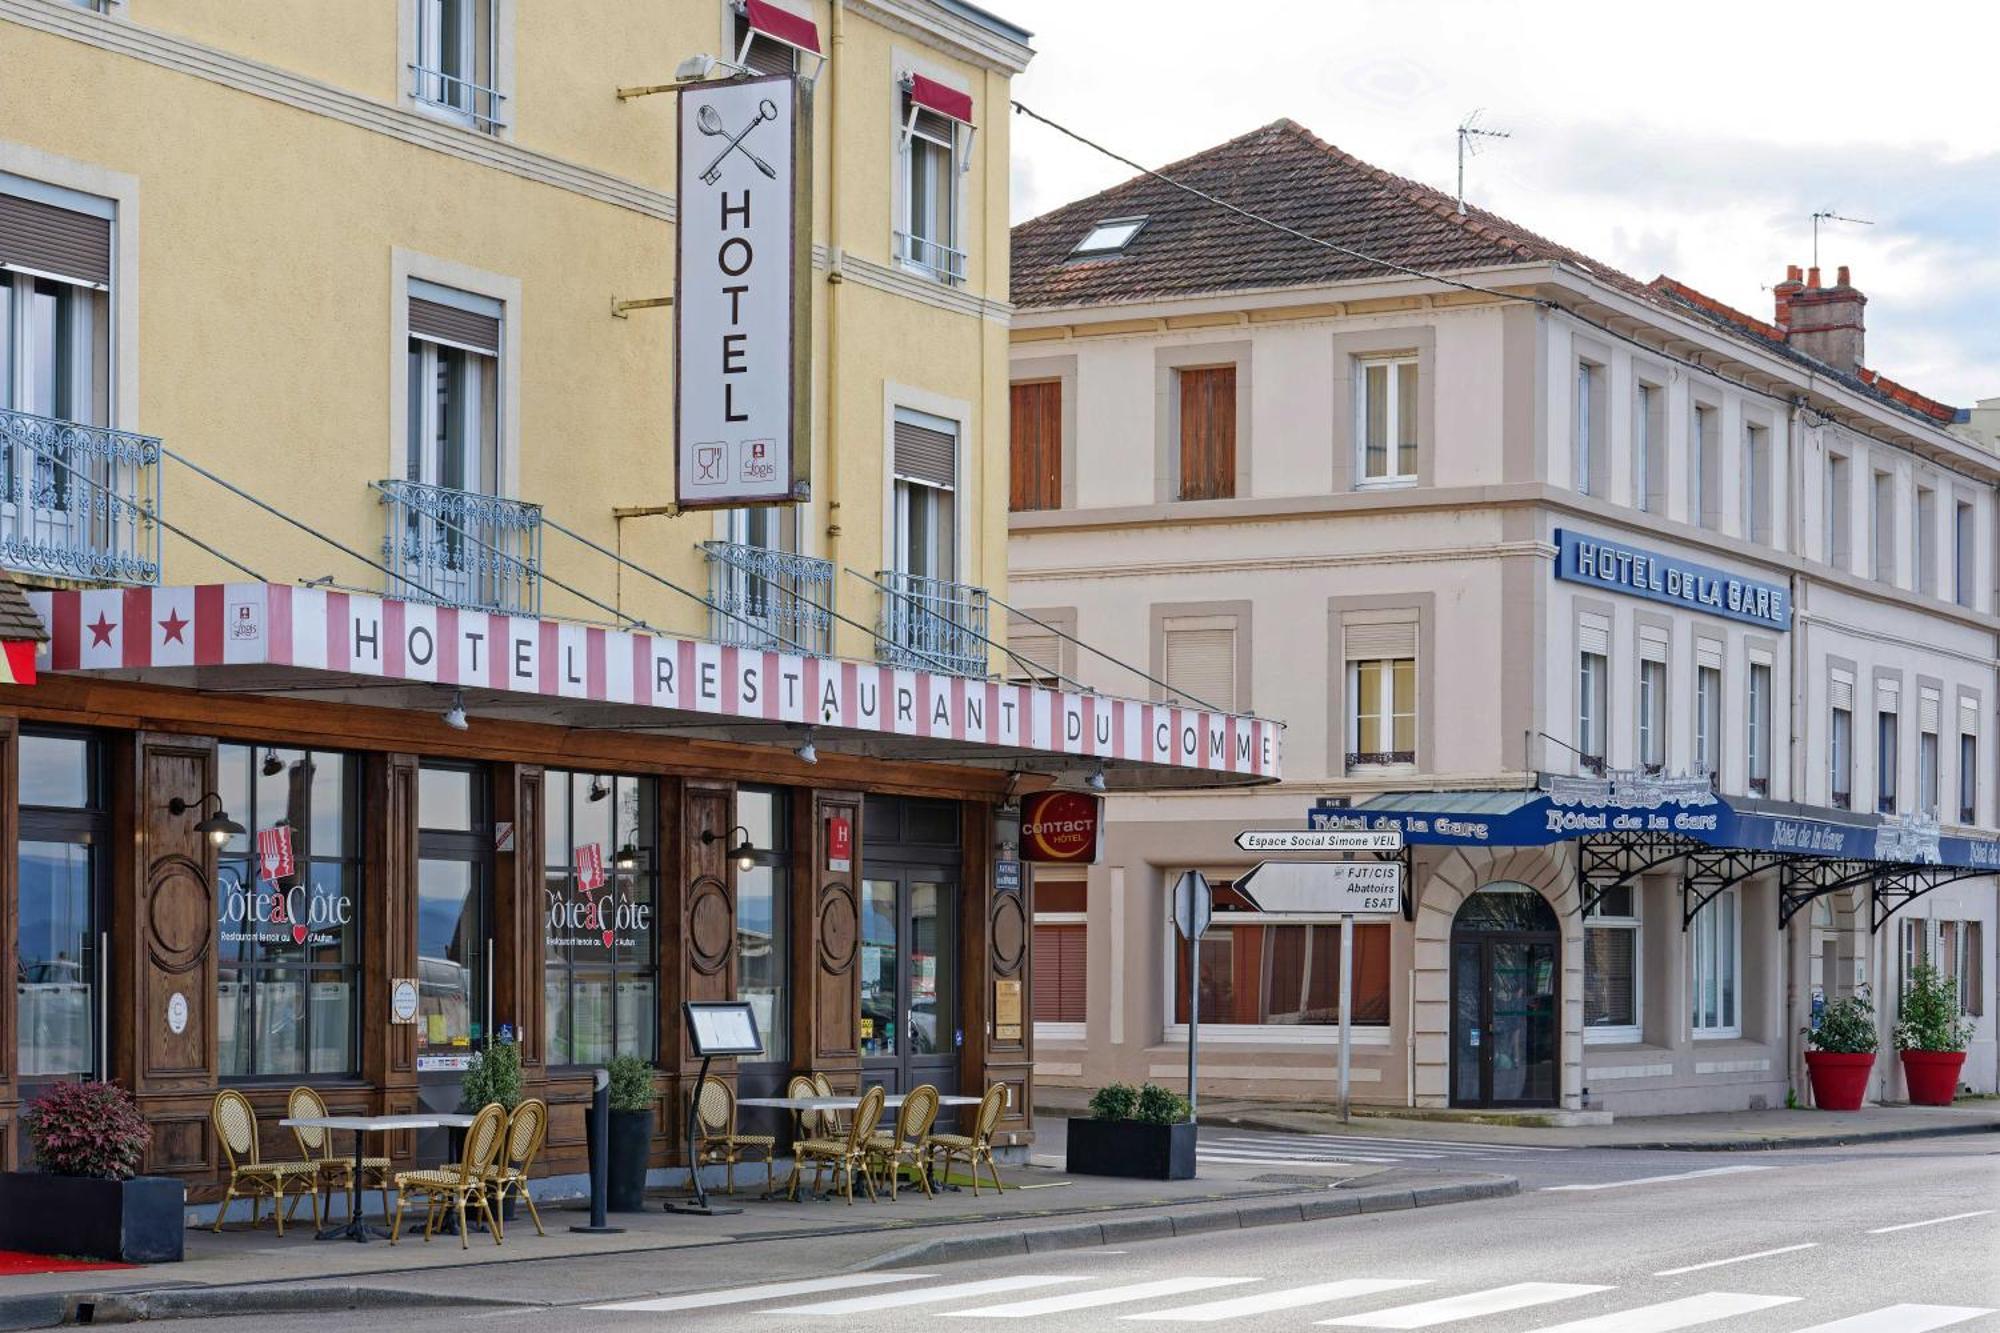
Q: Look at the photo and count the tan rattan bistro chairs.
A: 10